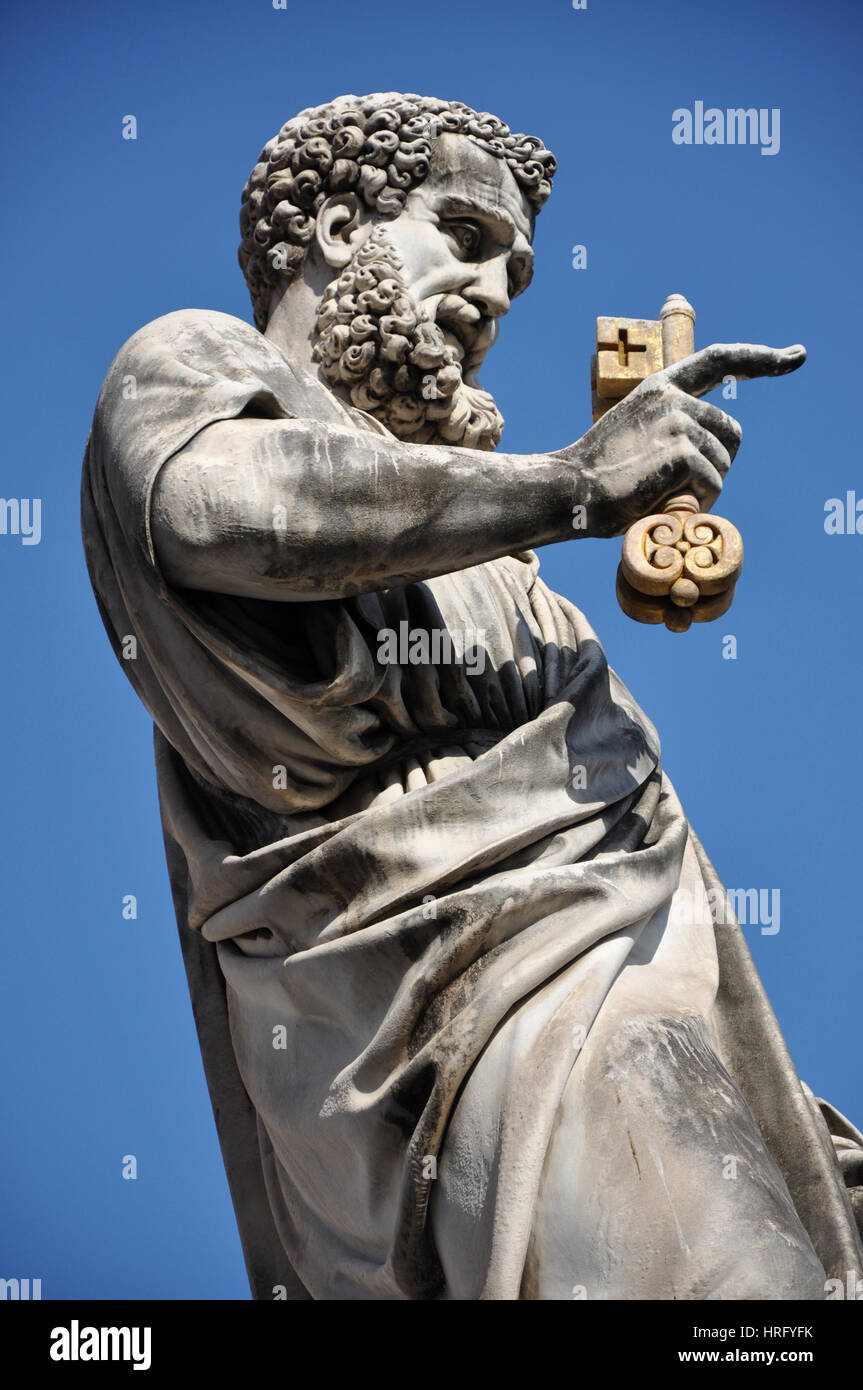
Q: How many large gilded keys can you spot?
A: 2